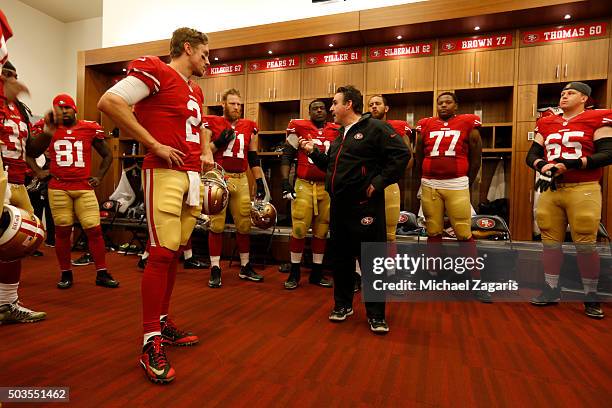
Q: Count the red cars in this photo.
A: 0